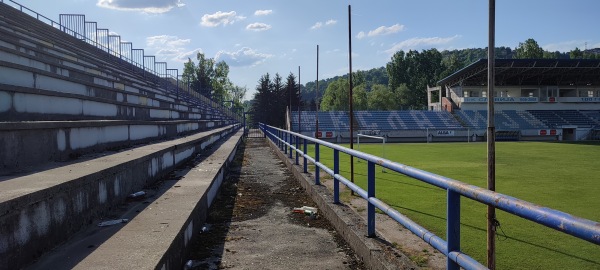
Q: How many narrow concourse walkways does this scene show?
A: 1